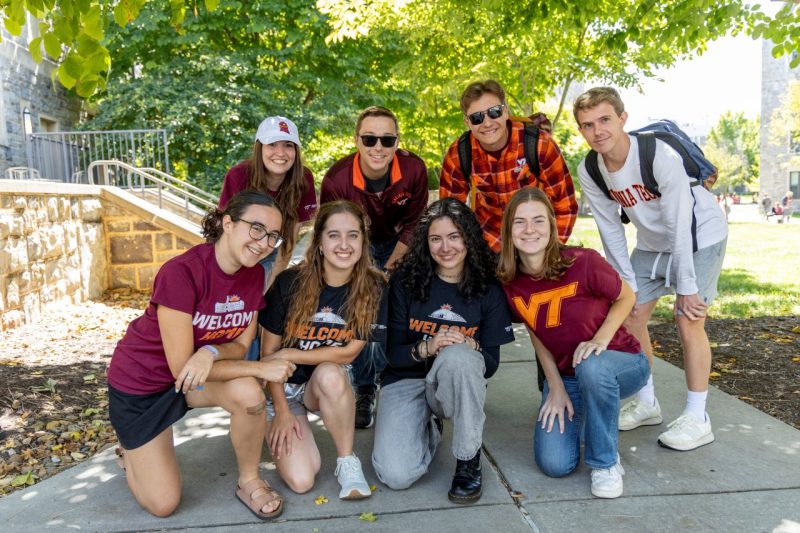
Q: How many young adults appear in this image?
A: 8